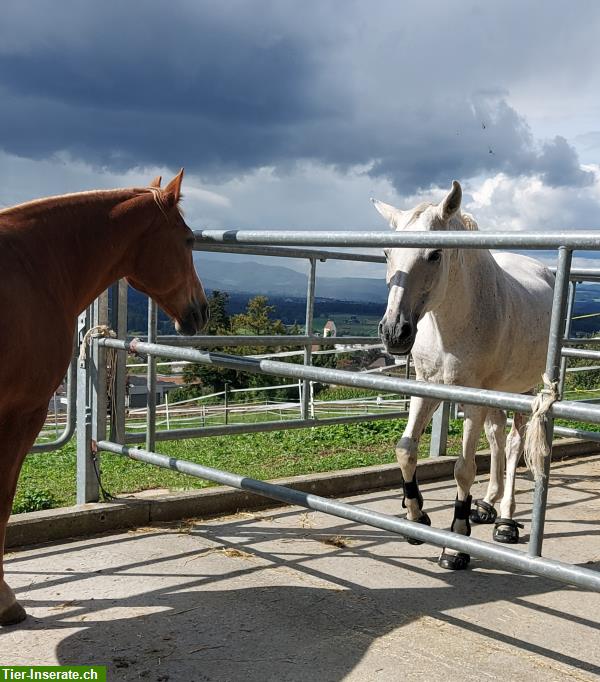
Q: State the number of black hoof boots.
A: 4